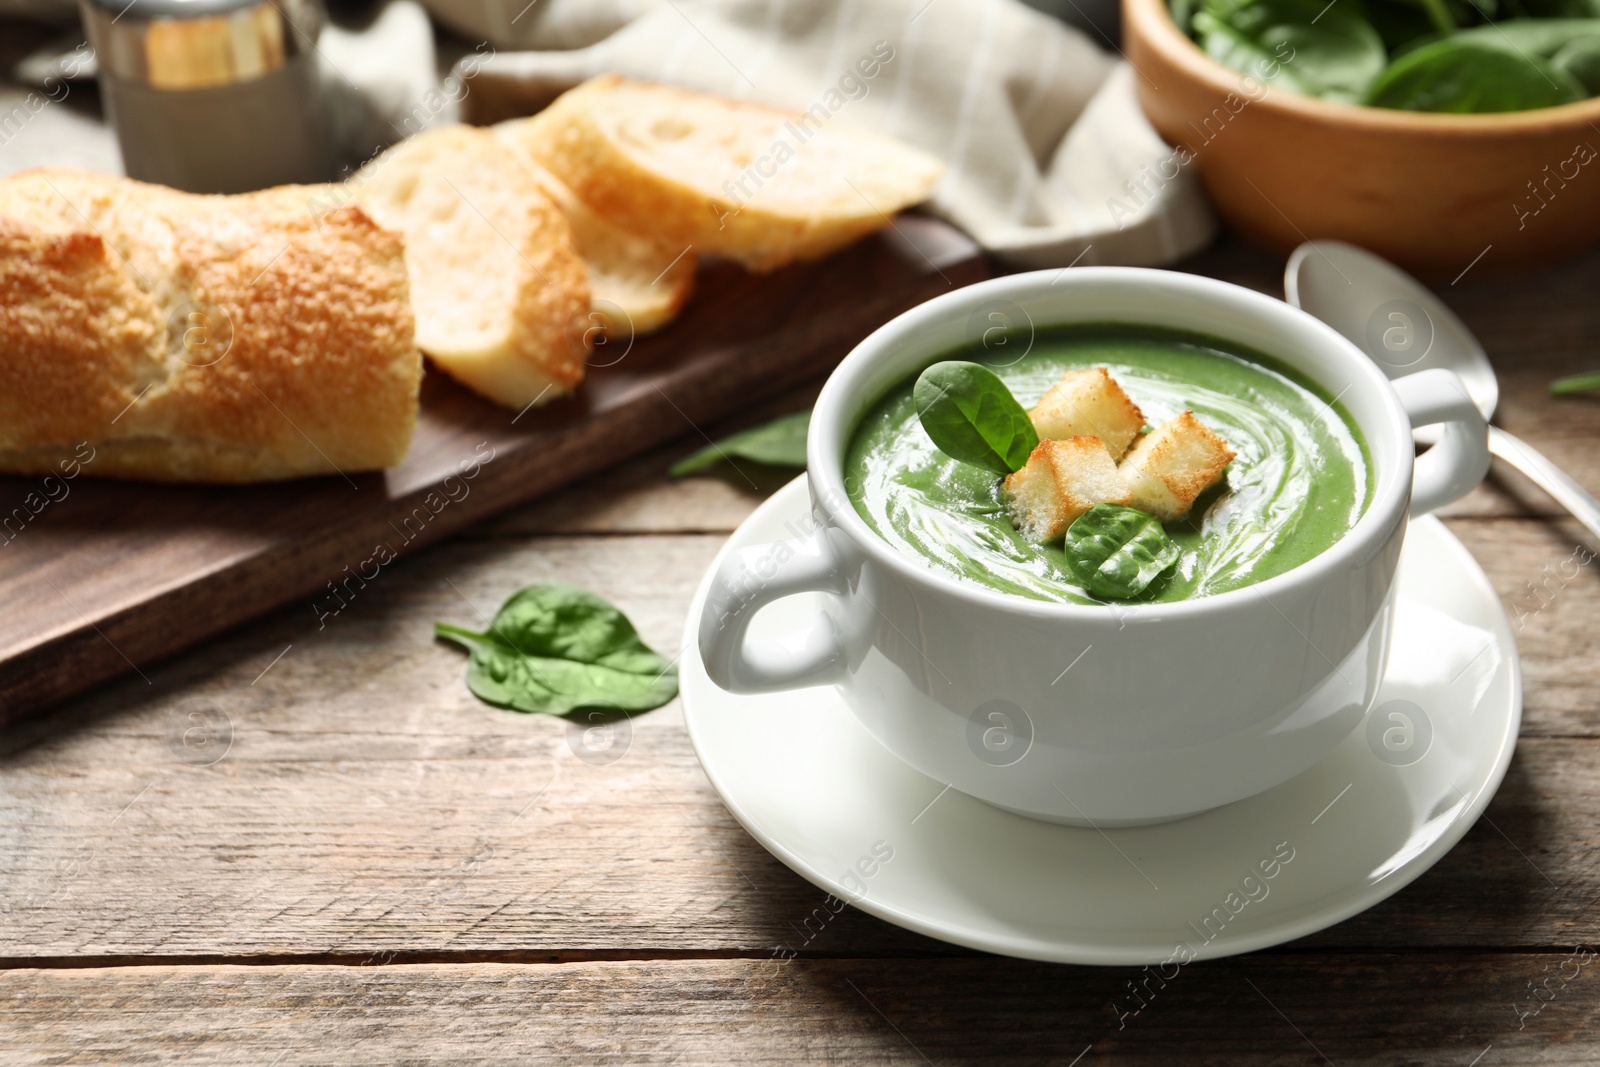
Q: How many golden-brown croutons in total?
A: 3